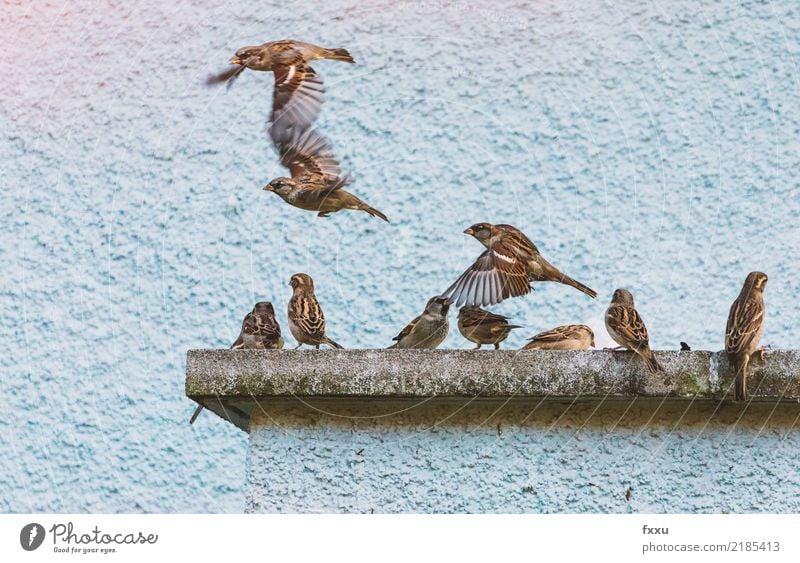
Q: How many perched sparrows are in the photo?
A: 7